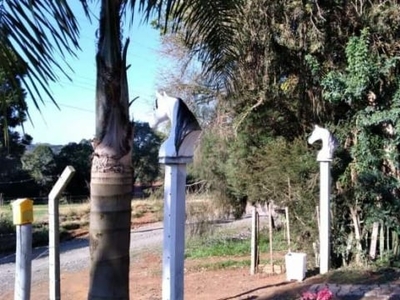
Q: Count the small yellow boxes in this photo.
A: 1